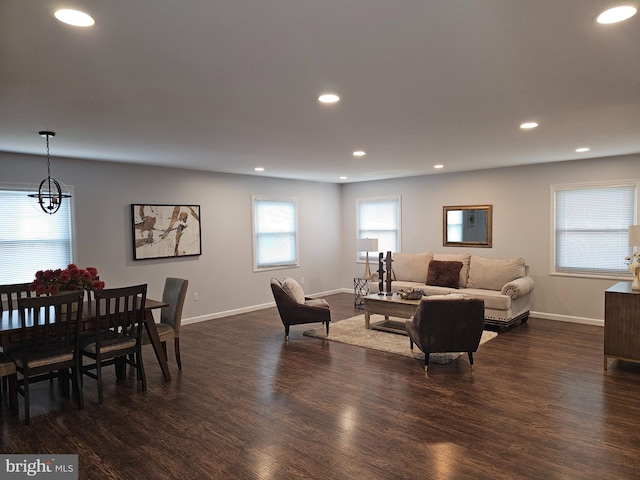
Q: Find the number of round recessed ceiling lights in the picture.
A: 9